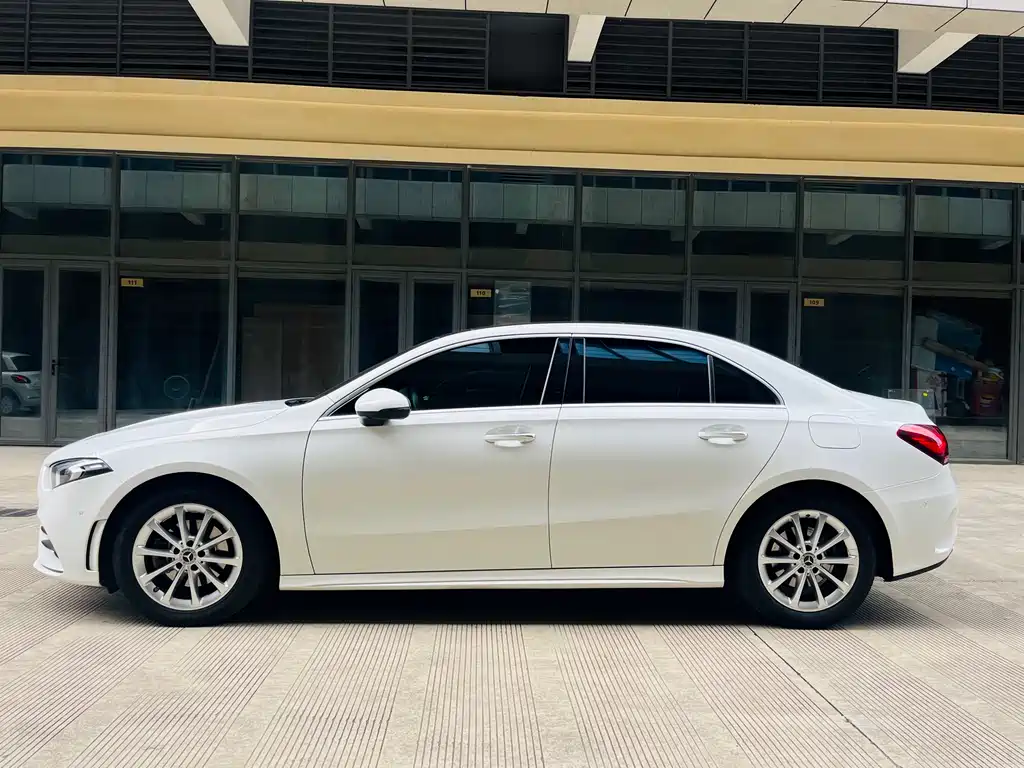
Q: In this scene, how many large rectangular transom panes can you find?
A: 9